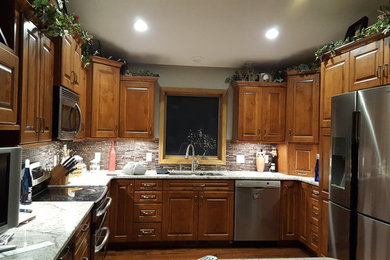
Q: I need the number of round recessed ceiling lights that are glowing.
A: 2